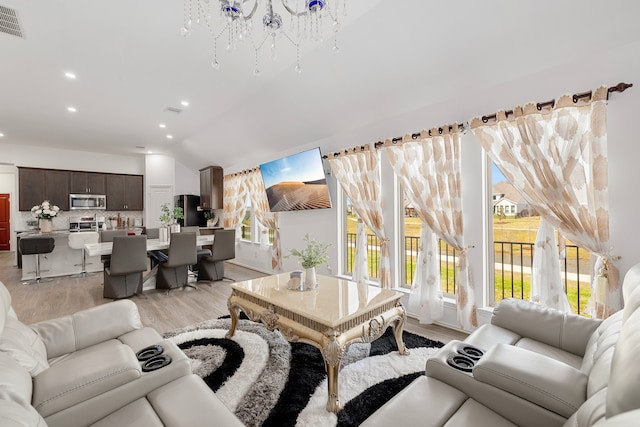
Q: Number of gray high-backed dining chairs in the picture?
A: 6